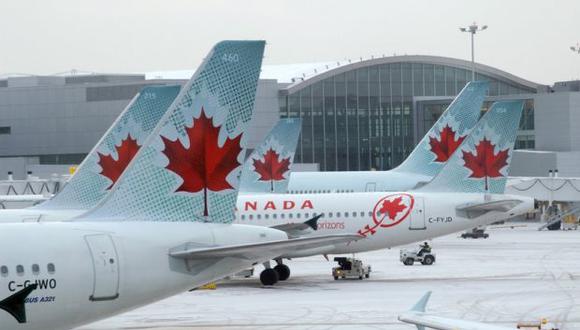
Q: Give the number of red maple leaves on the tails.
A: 5